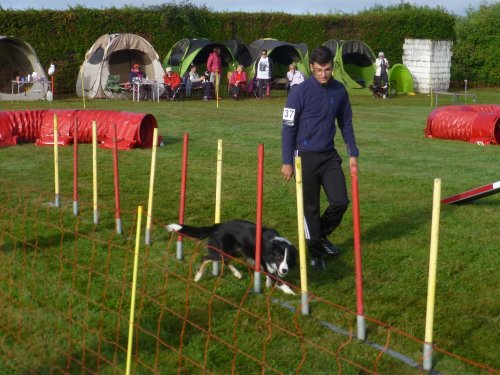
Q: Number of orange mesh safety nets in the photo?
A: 1